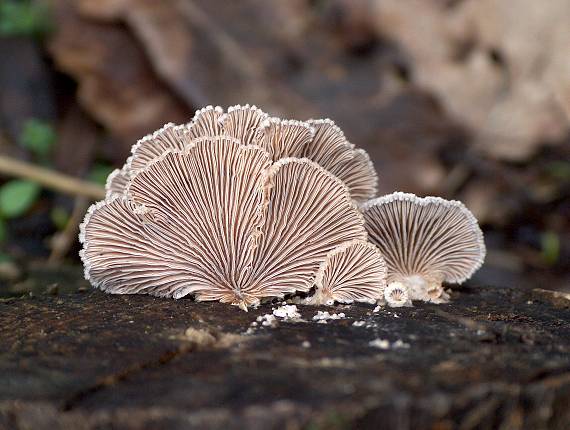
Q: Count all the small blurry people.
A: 0